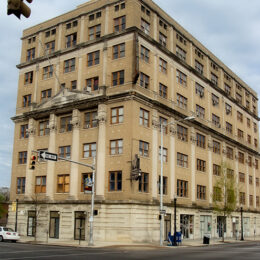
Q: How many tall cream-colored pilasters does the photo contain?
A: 12